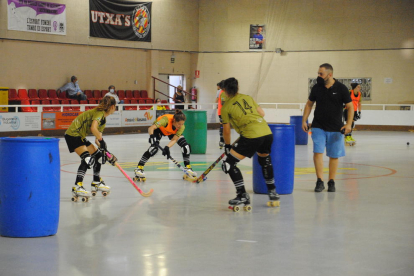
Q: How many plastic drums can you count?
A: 4